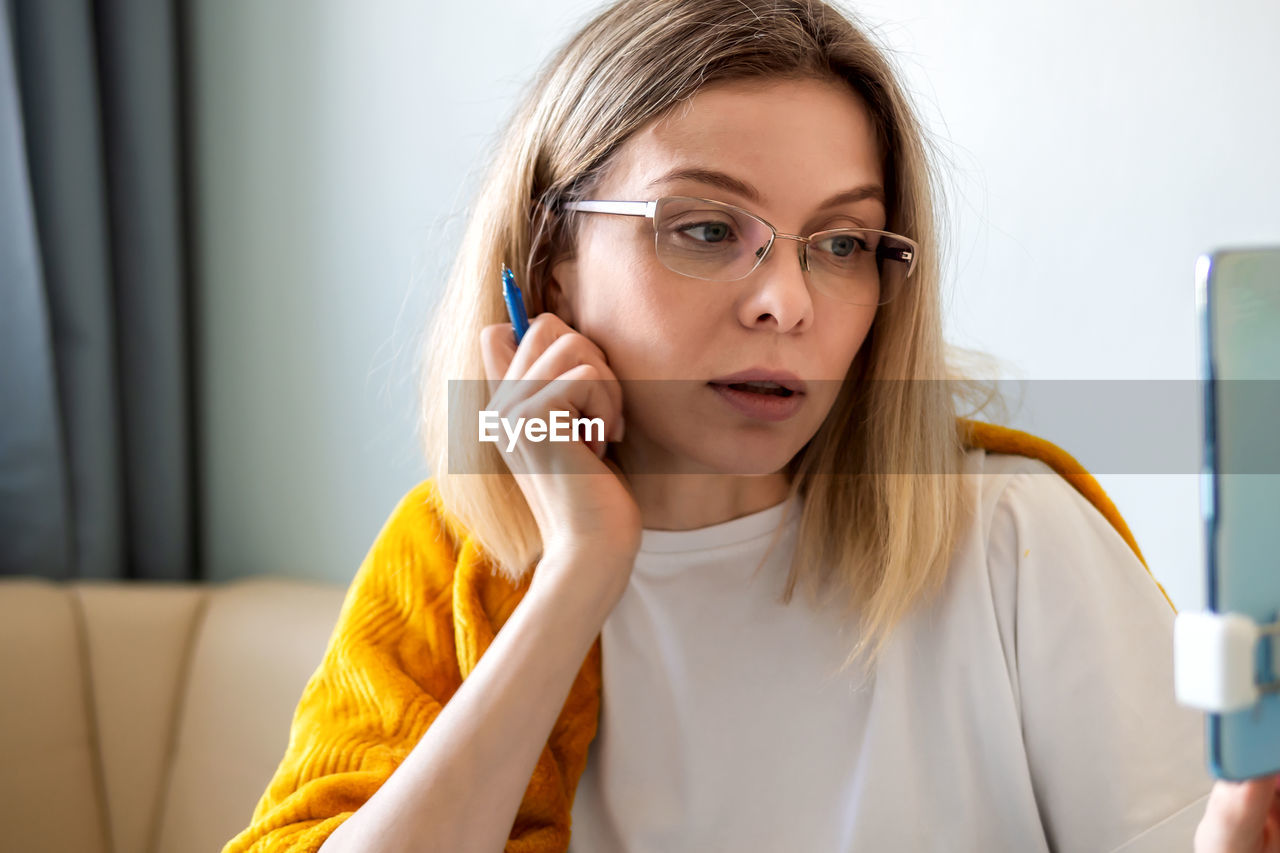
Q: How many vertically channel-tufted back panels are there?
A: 3